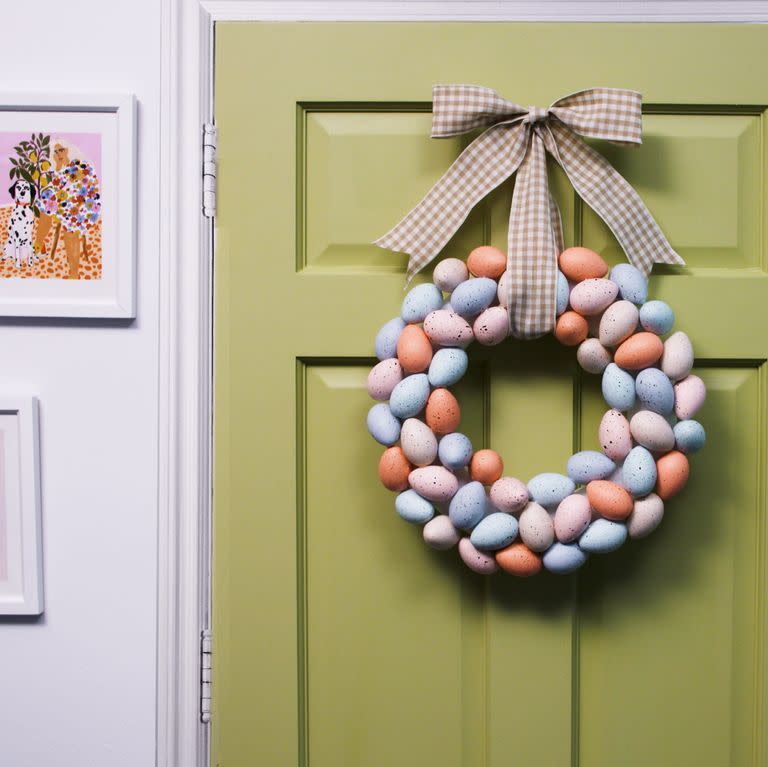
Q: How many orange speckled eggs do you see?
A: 11